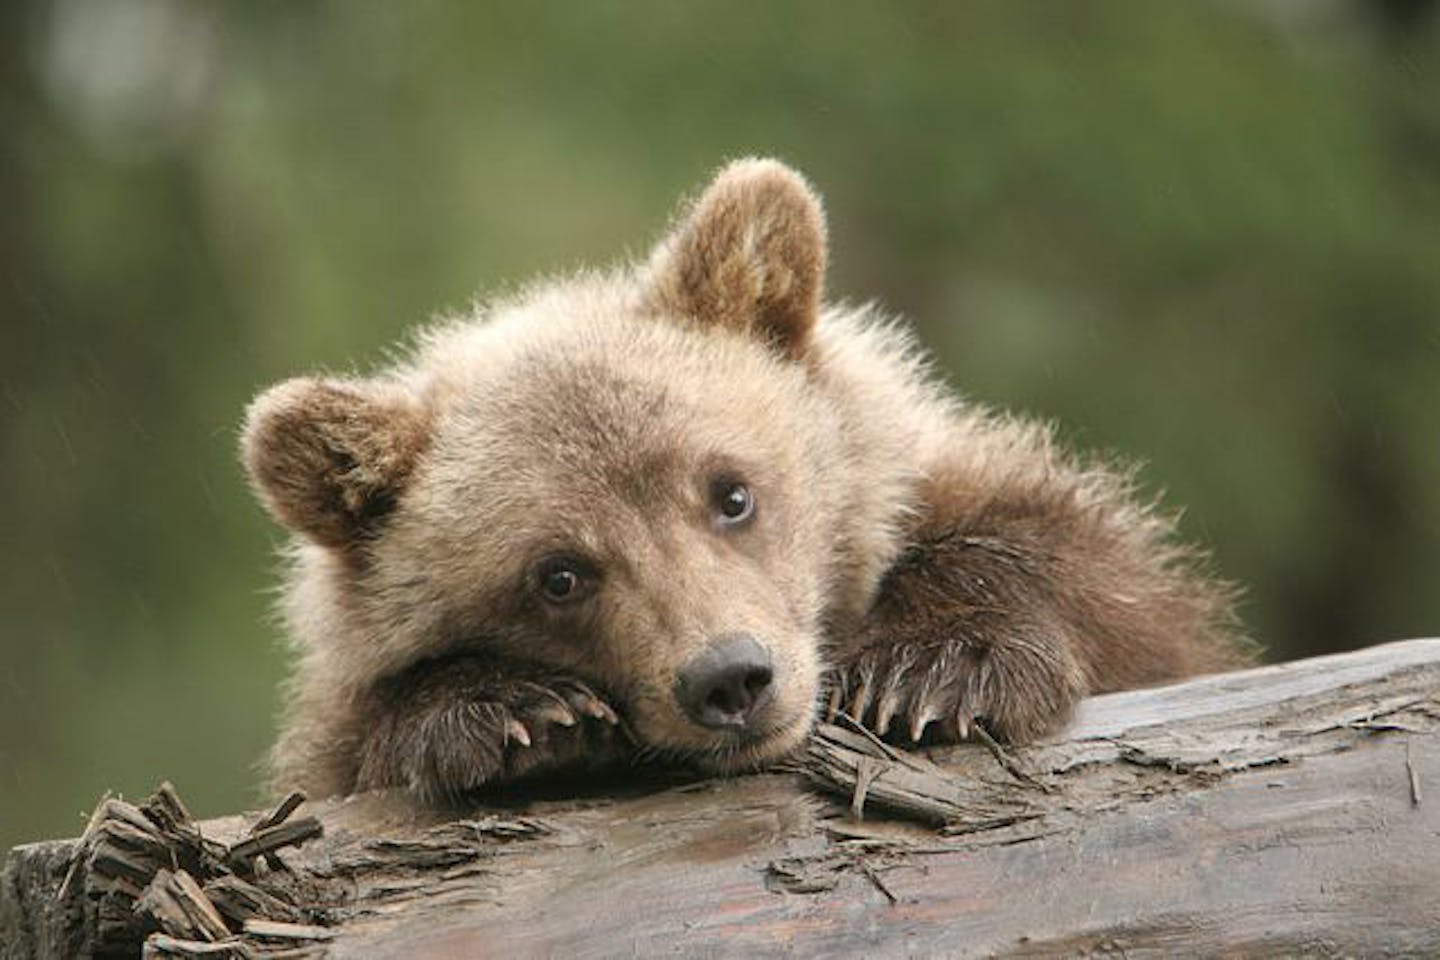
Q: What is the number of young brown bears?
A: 1